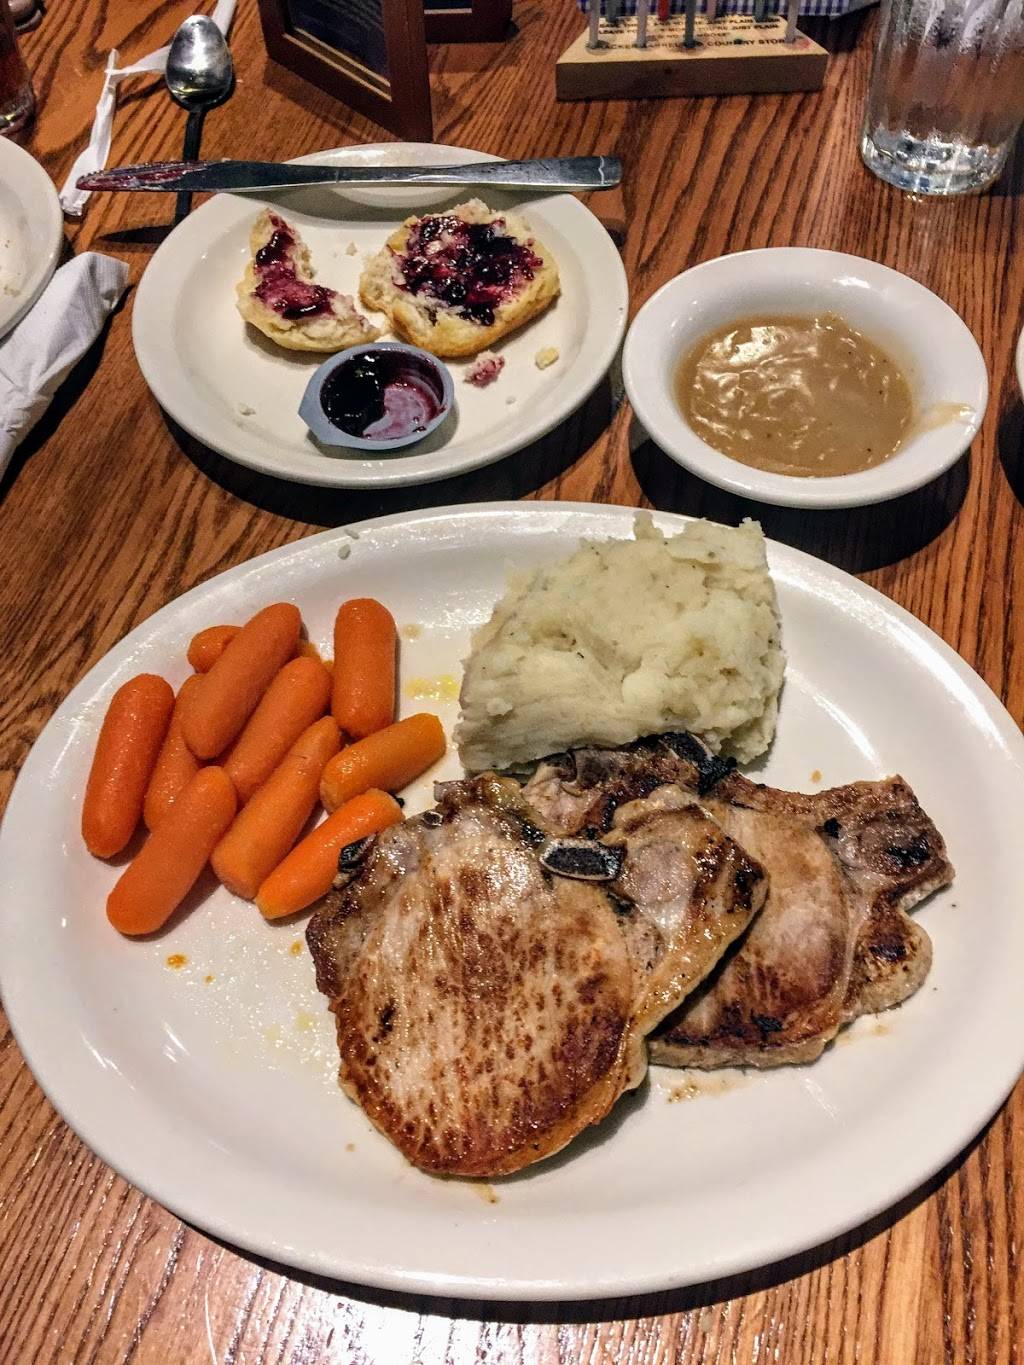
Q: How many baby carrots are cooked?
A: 10